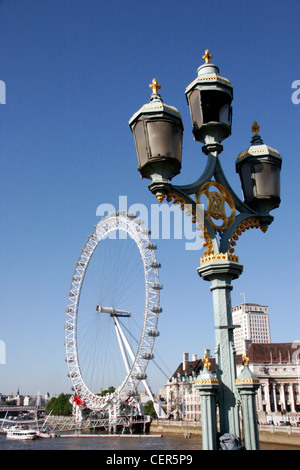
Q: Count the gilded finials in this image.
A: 5